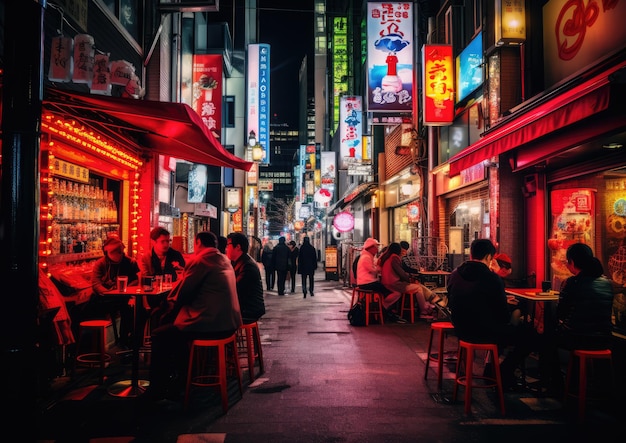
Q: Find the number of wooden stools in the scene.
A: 8